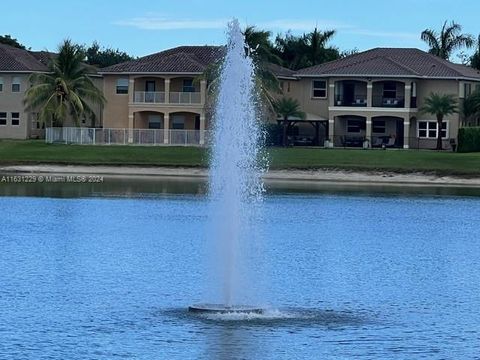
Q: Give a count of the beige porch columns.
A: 12